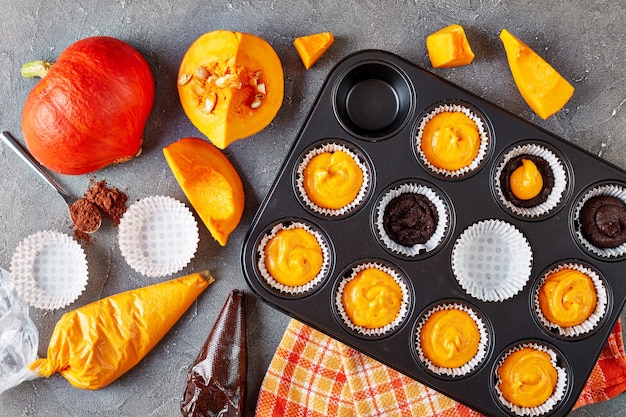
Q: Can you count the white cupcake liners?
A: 13